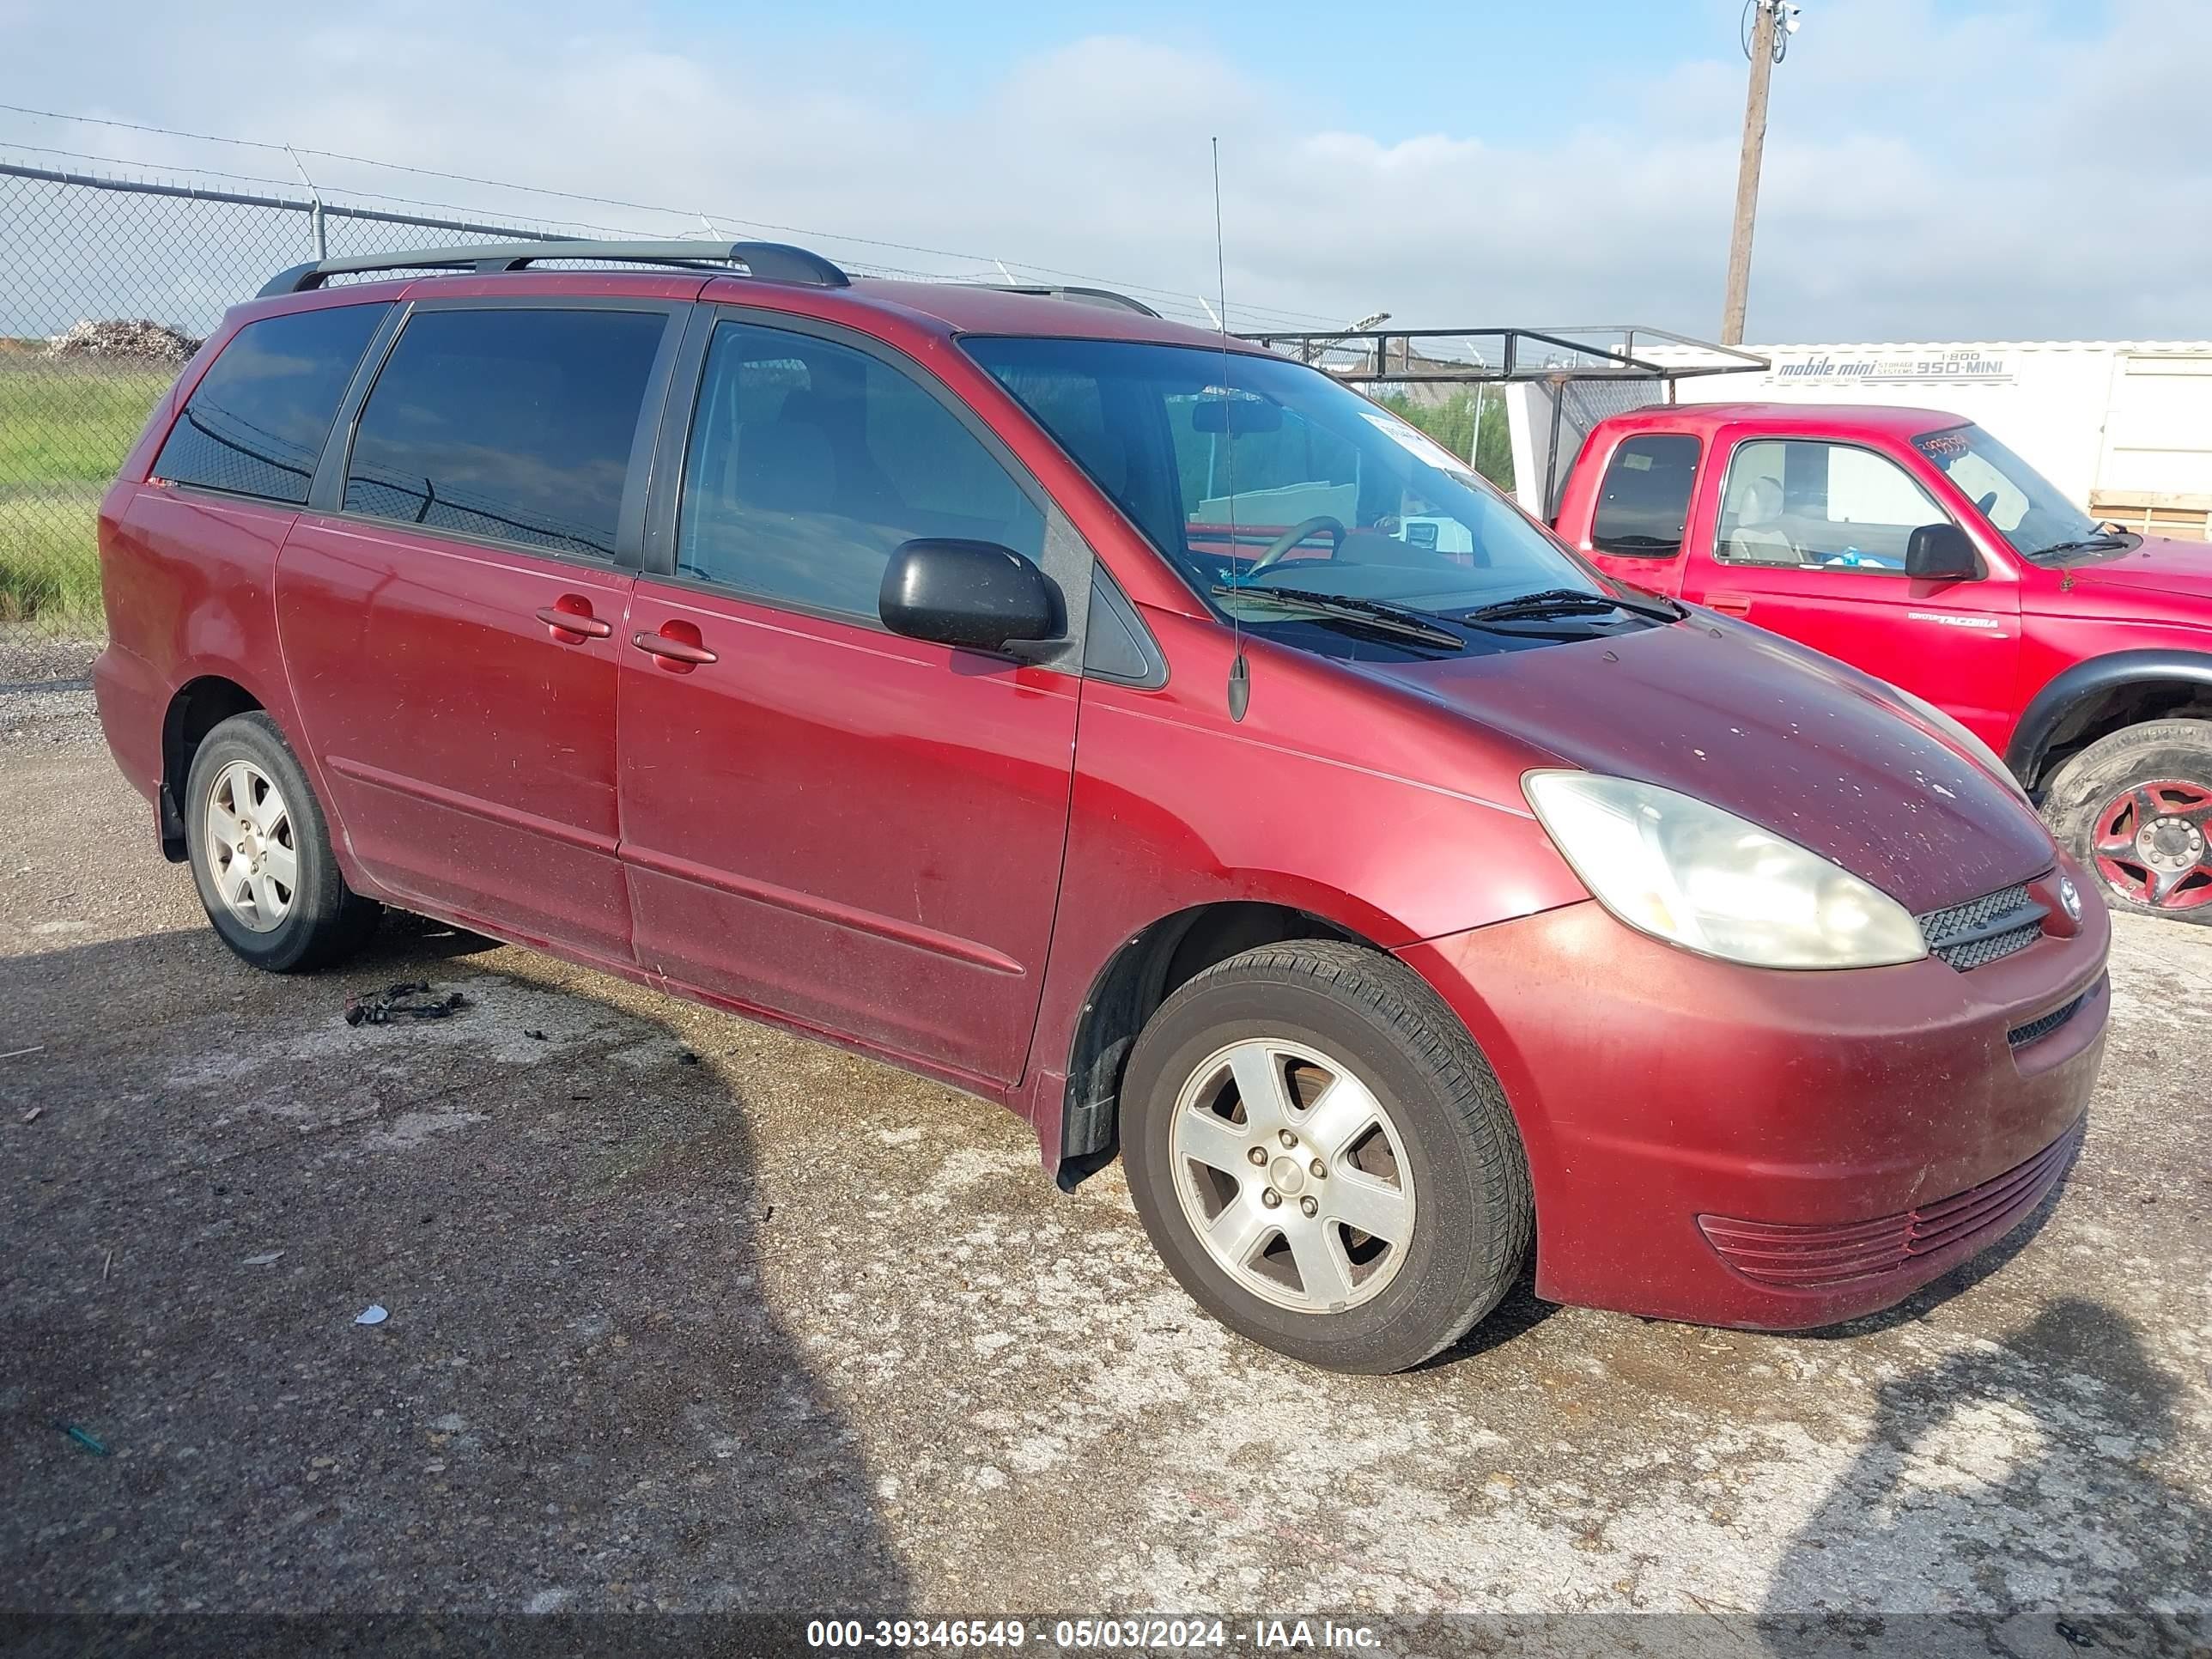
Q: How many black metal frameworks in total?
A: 1